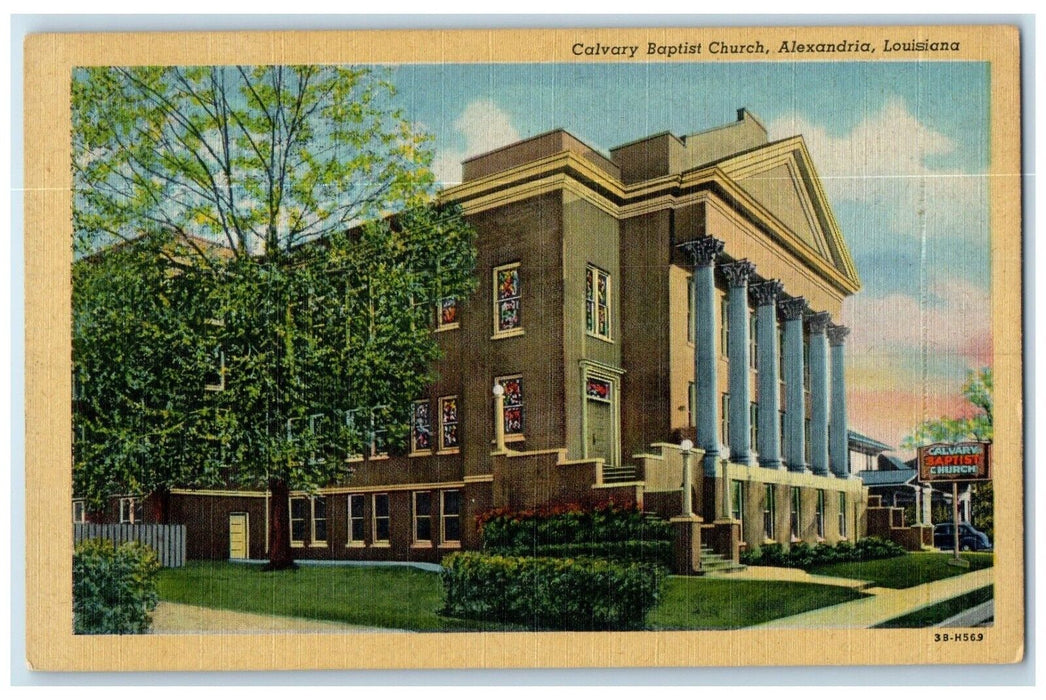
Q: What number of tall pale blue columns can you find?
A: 6